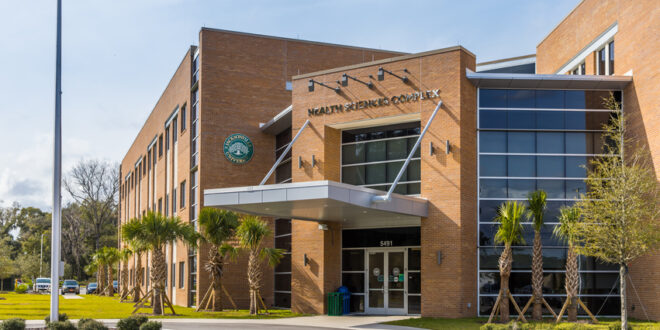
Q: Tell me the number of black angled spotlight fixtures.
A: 3